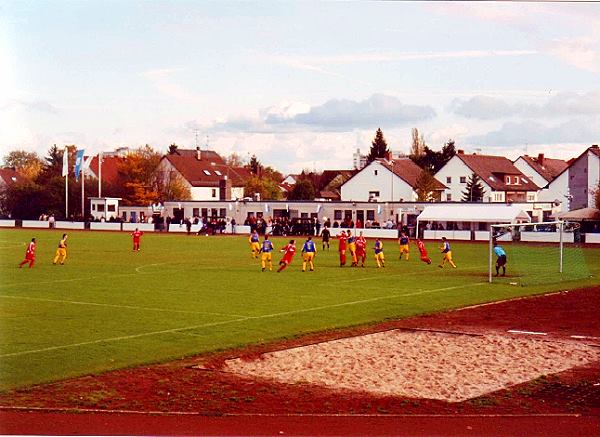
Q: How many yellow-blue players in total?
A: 8